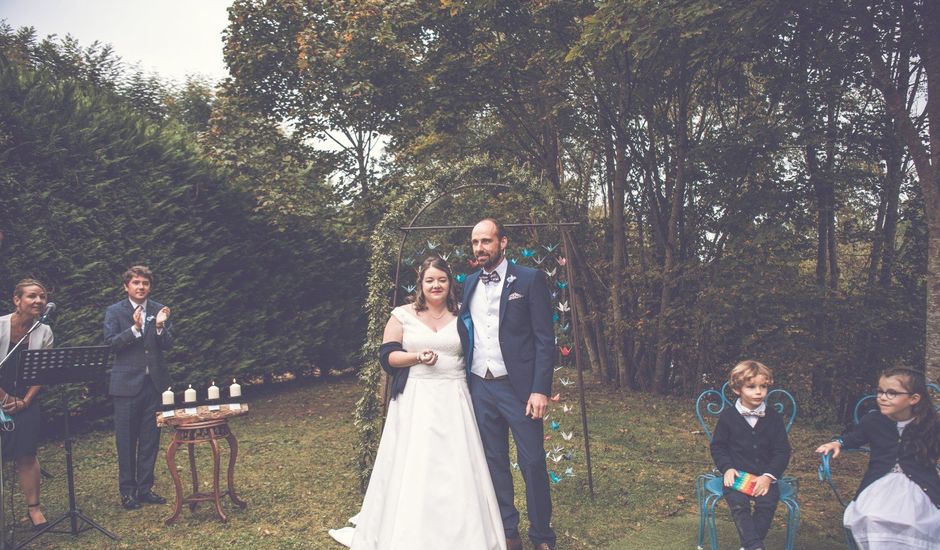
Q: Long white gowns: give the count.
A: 1